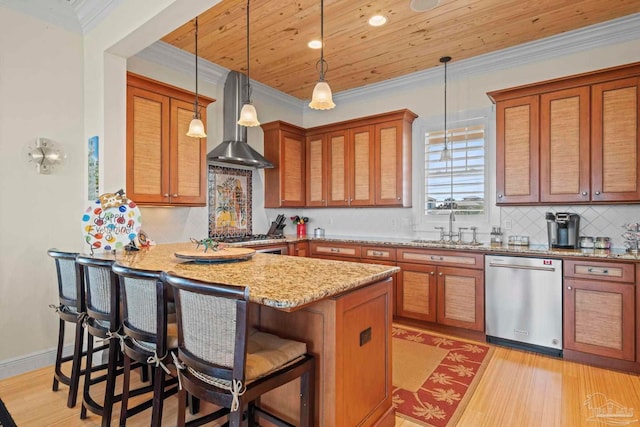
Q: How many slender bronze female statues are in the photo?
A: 0